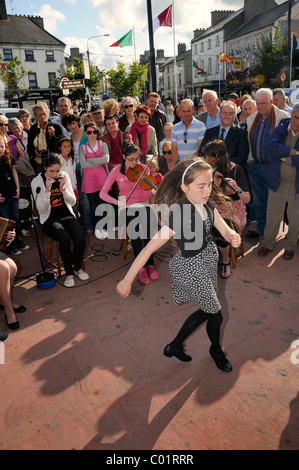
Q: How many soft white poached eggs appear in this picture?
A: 0